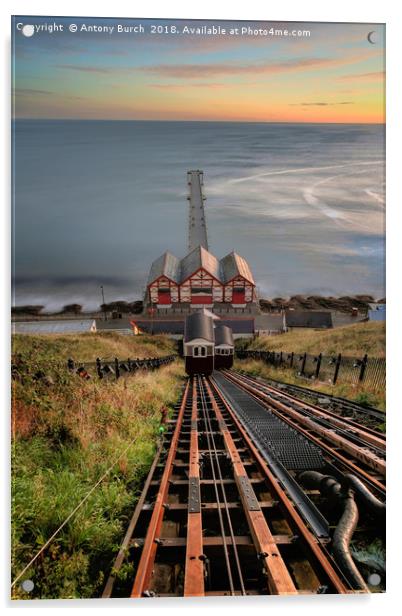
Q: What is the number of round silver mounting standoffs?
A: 4